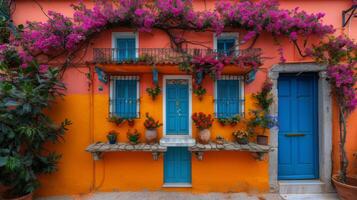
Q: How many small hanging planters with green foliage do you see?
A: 2